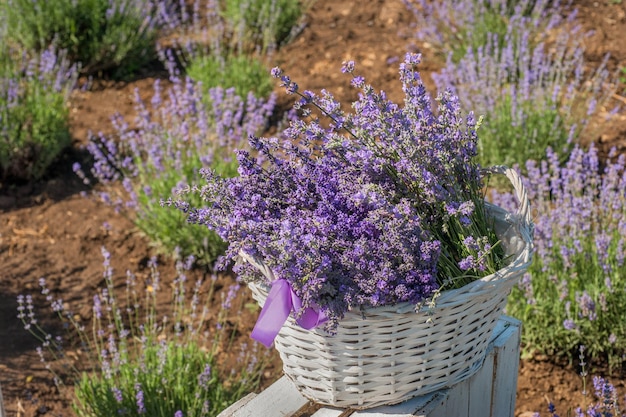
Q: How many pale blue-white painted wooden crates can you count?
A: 1